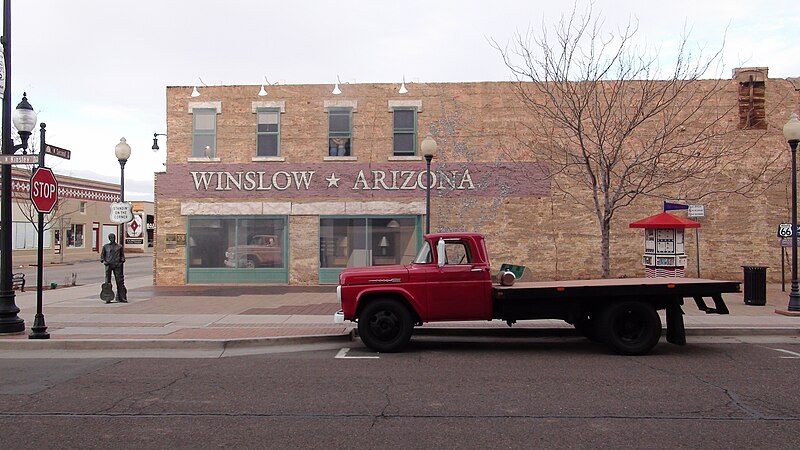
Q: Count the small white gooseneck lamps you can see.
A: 4